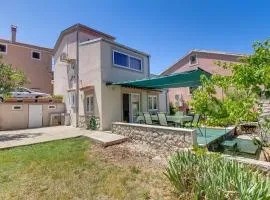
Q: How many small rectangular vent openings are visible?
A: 2